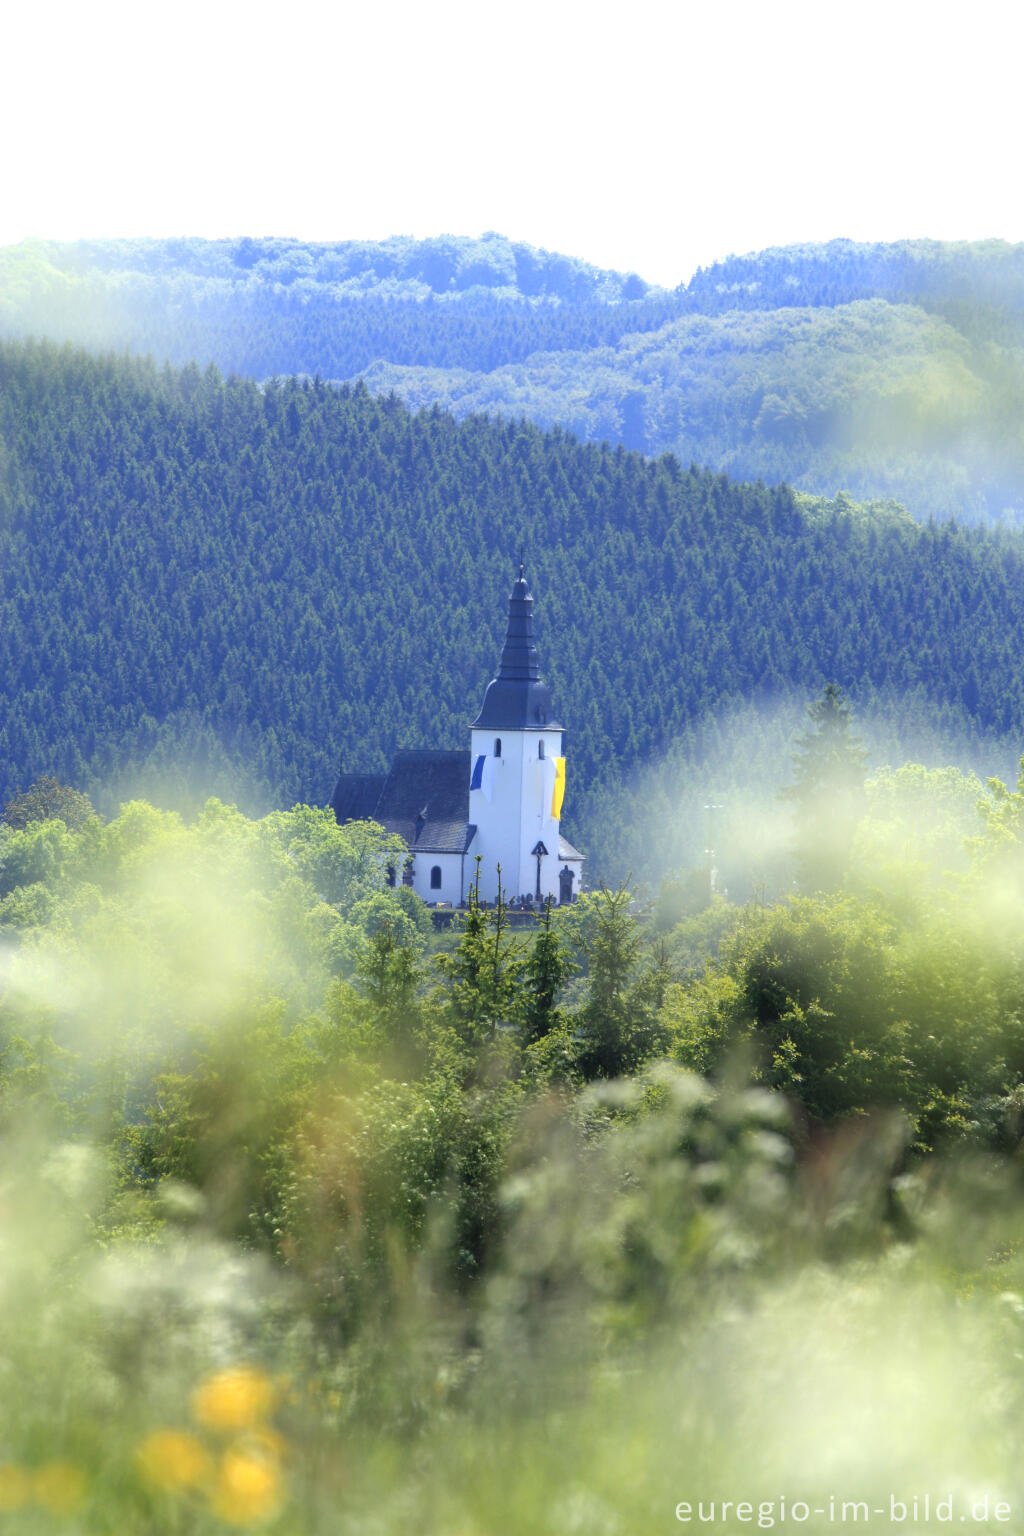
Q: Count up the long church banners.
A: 2